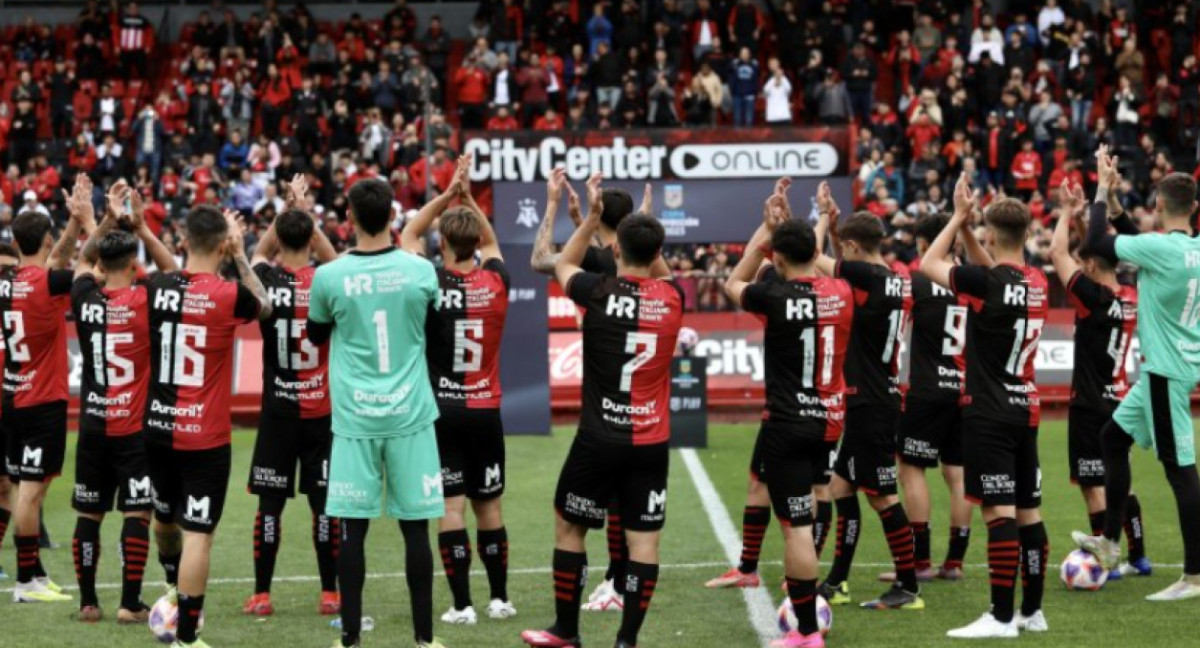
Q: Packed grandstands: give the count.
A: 1